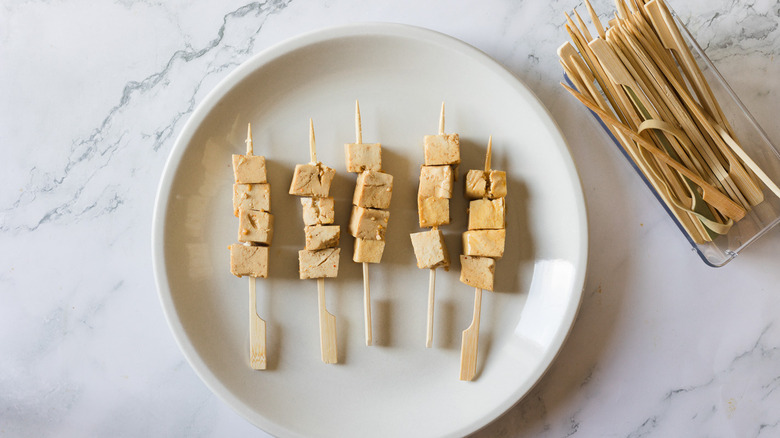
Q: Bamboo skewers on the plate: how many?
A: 5